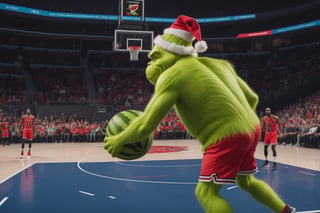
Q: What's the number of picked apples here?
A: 0